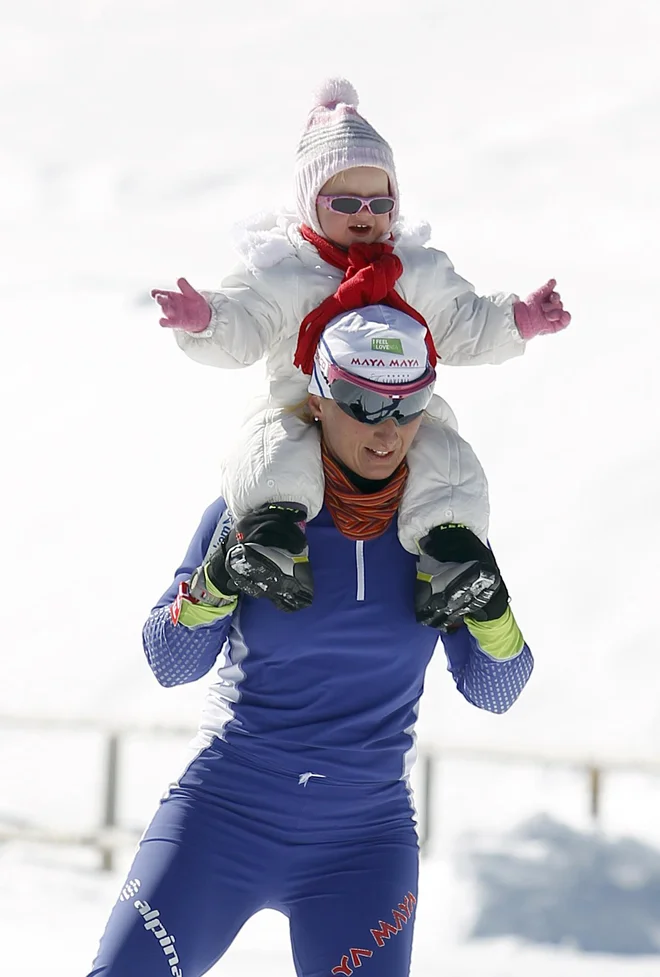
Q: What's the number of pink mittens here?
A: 2